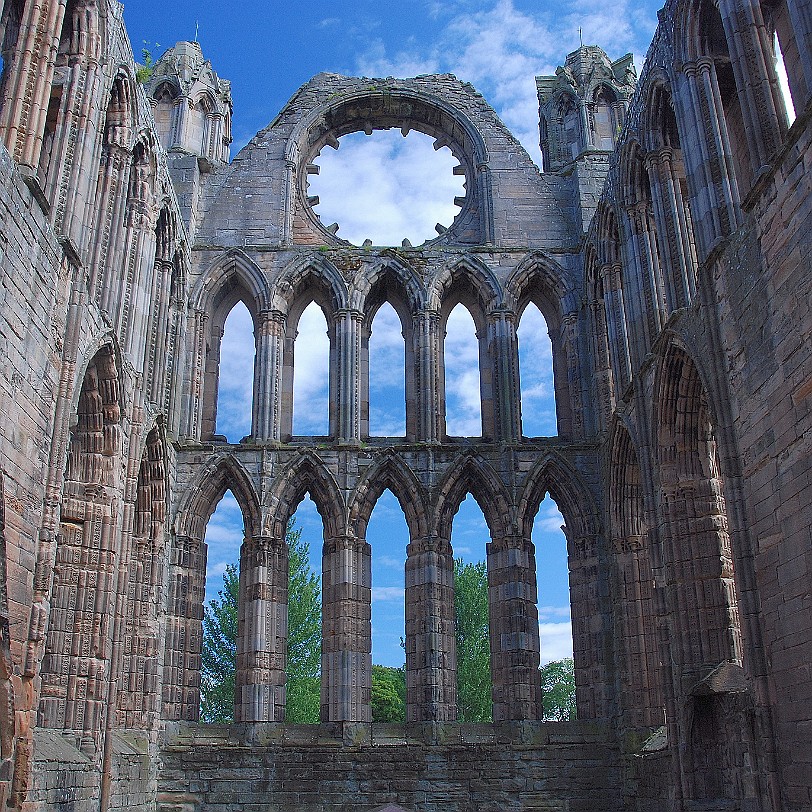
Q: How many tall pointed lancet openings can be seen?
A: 10